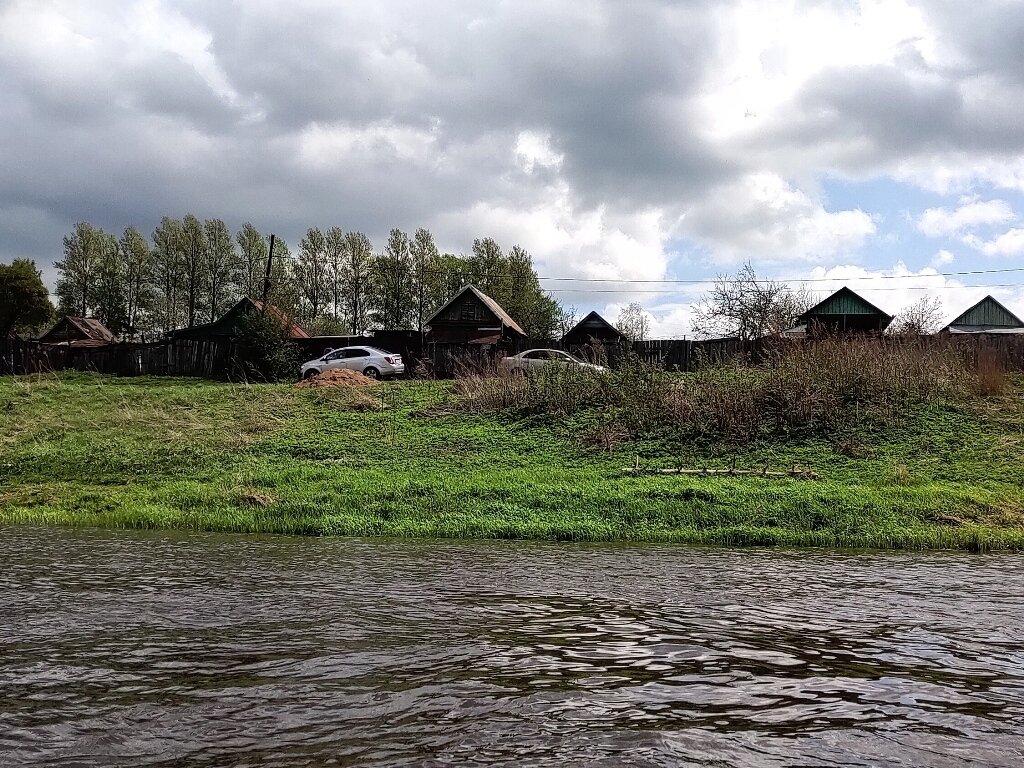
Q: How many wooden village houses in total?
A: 6